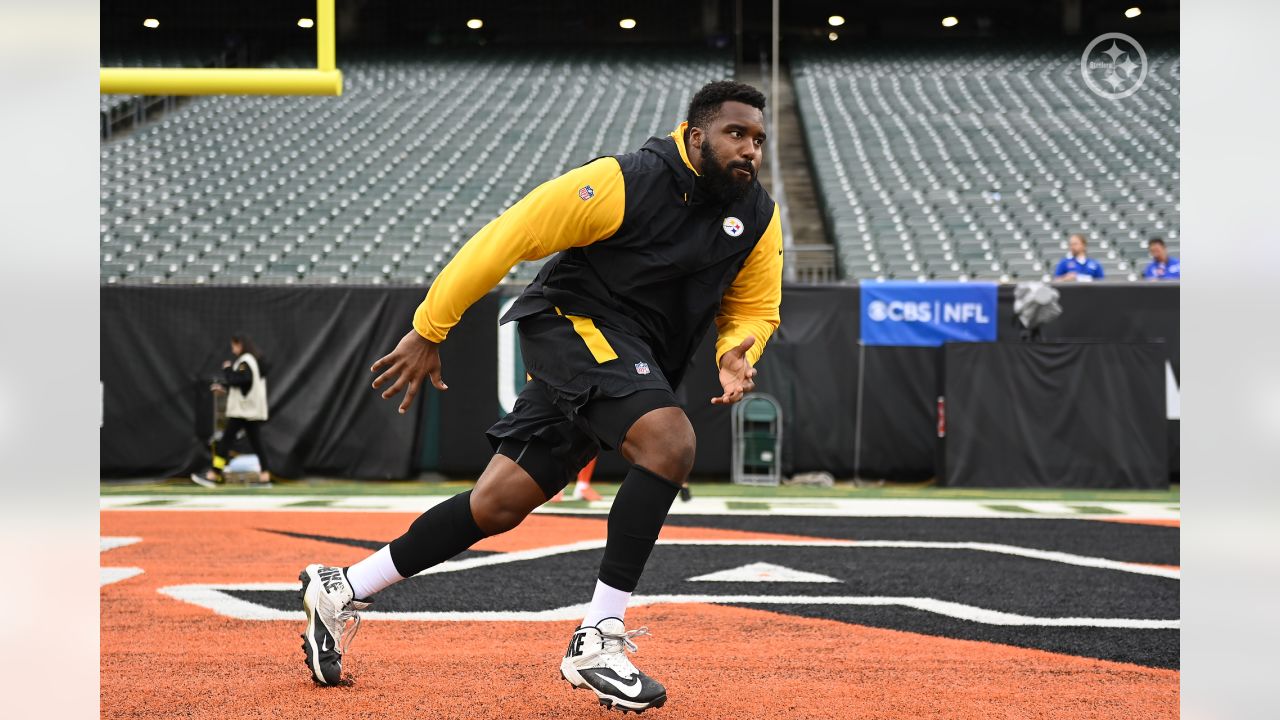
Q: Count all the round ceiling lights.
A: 7